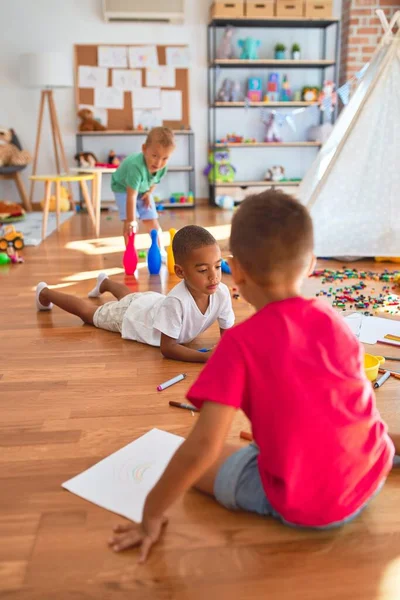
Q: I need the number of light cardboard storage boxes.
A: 4